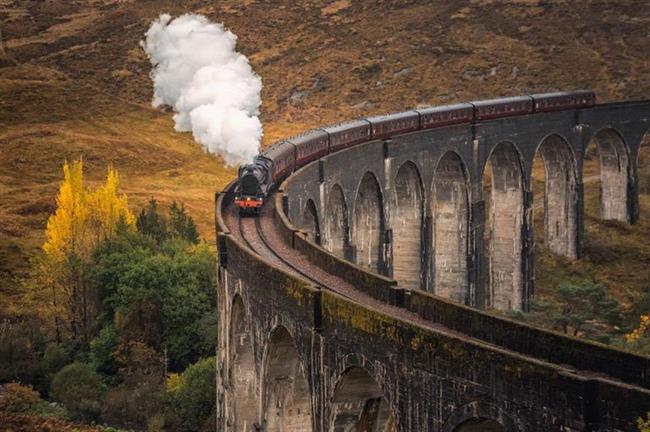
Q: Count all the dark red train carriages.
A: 7